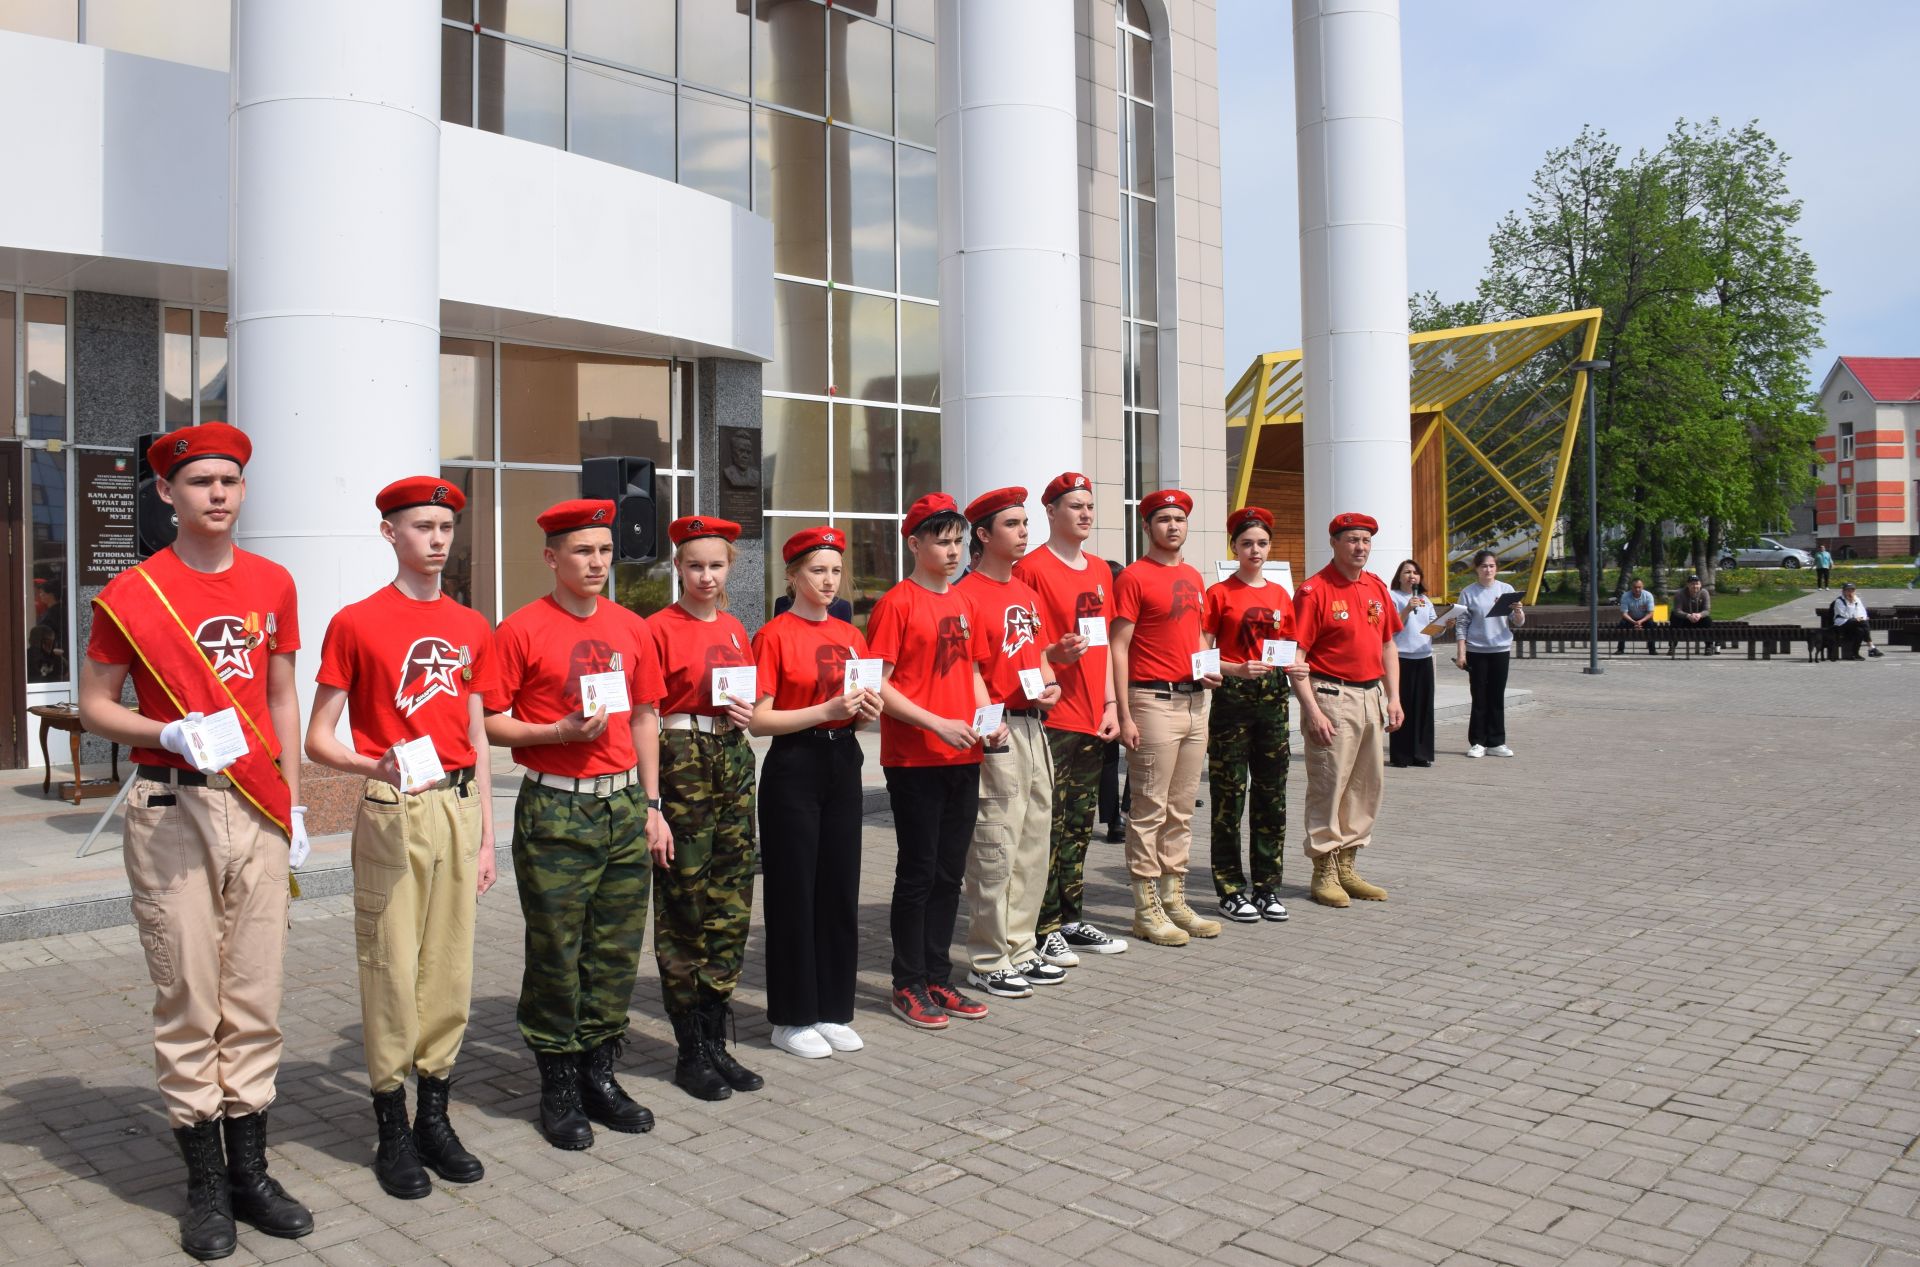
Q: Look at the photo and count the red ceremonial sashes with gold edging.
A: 1